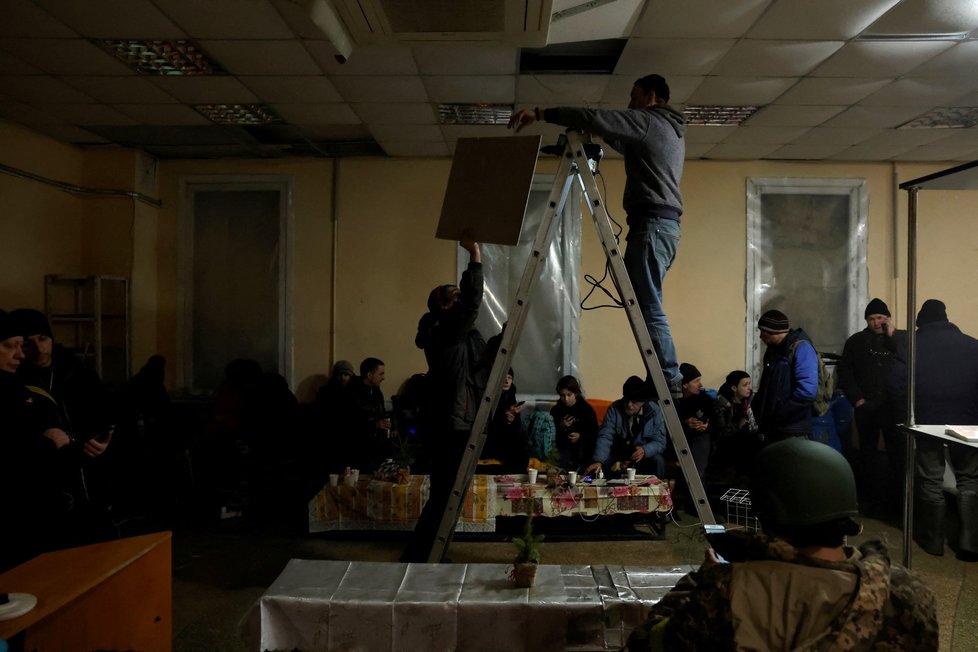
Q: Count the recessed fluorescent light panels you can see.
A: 5